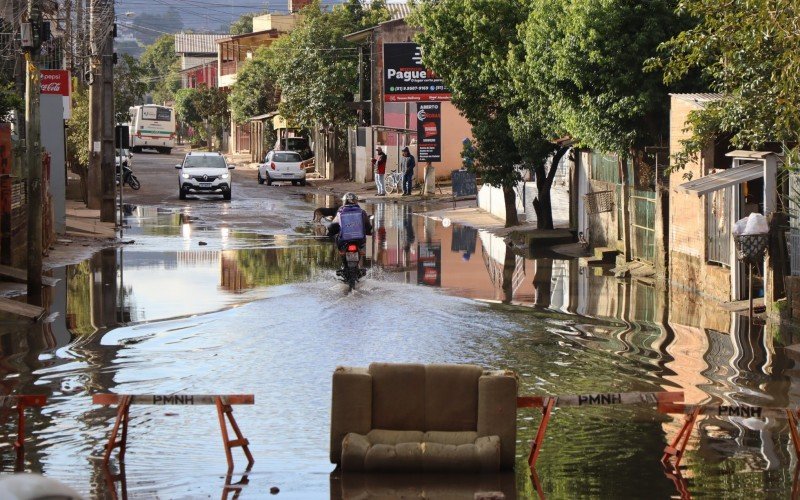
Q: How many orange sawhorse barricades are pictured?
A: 4